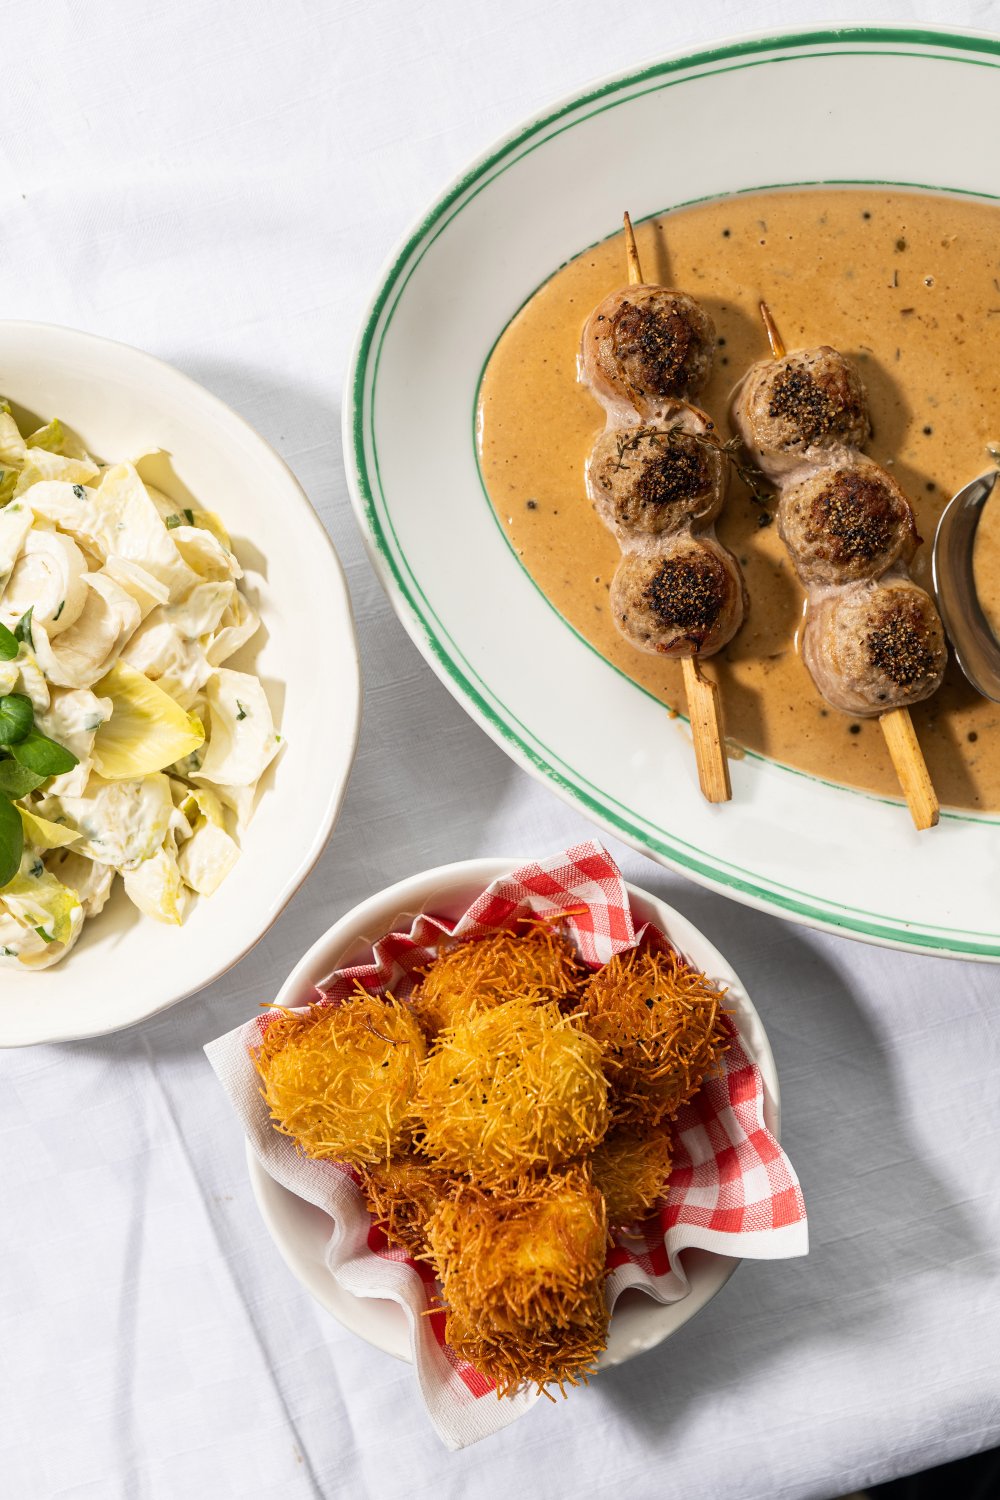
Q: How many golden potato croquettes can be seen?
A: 8